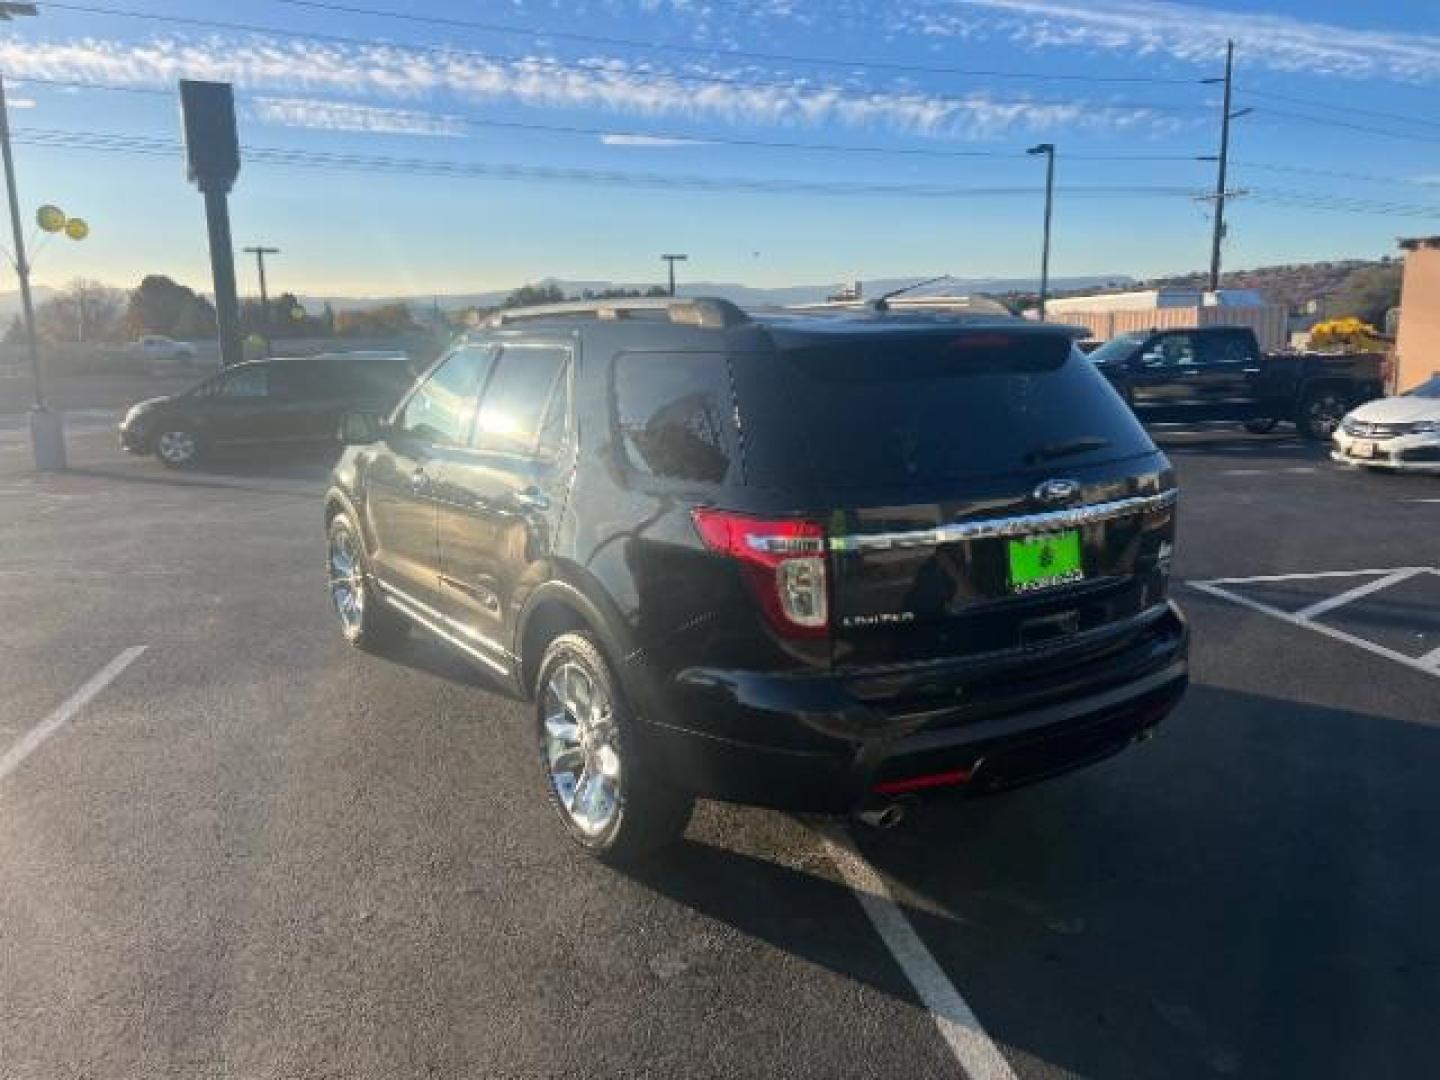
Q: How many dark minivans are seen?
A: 1